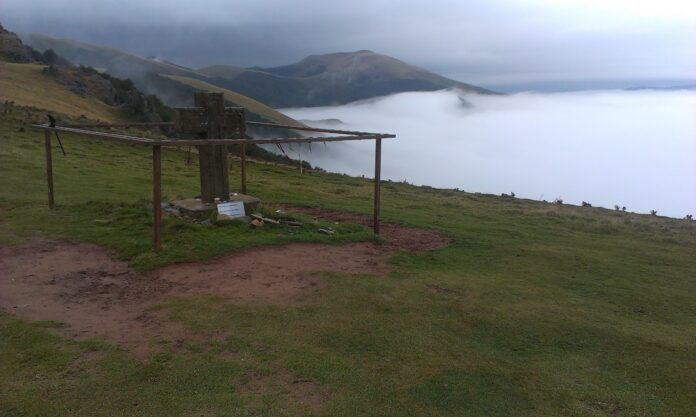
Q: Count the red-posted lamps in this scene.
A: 0